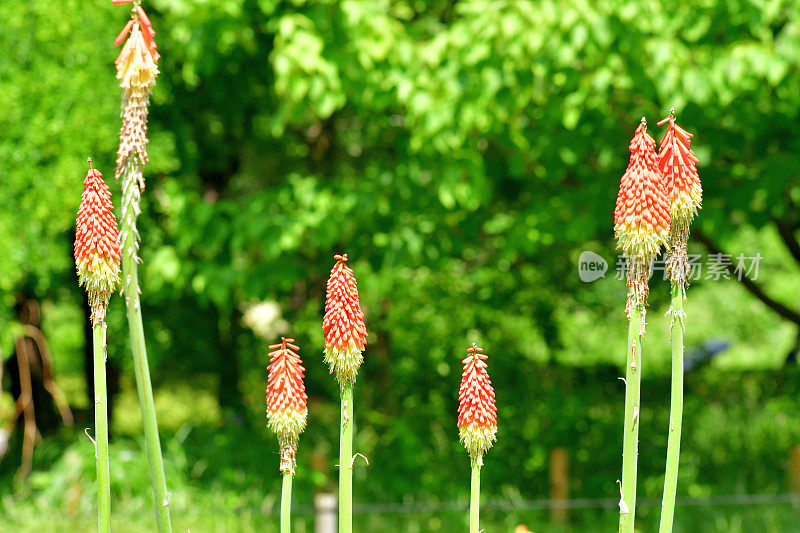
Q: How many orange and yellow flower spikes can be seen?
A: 7